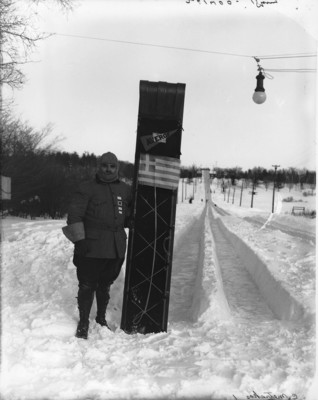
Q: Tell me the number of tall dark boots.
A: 2